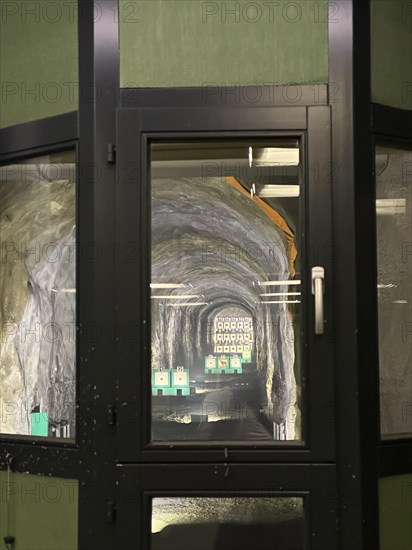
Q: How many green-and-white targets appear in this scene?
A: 6